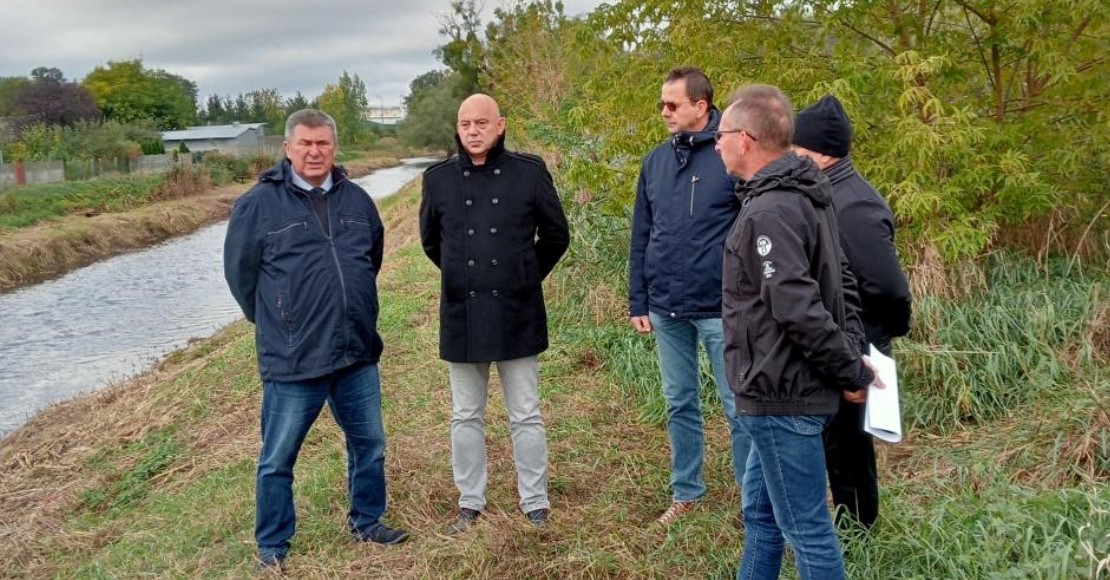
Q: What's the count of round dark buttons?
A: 10